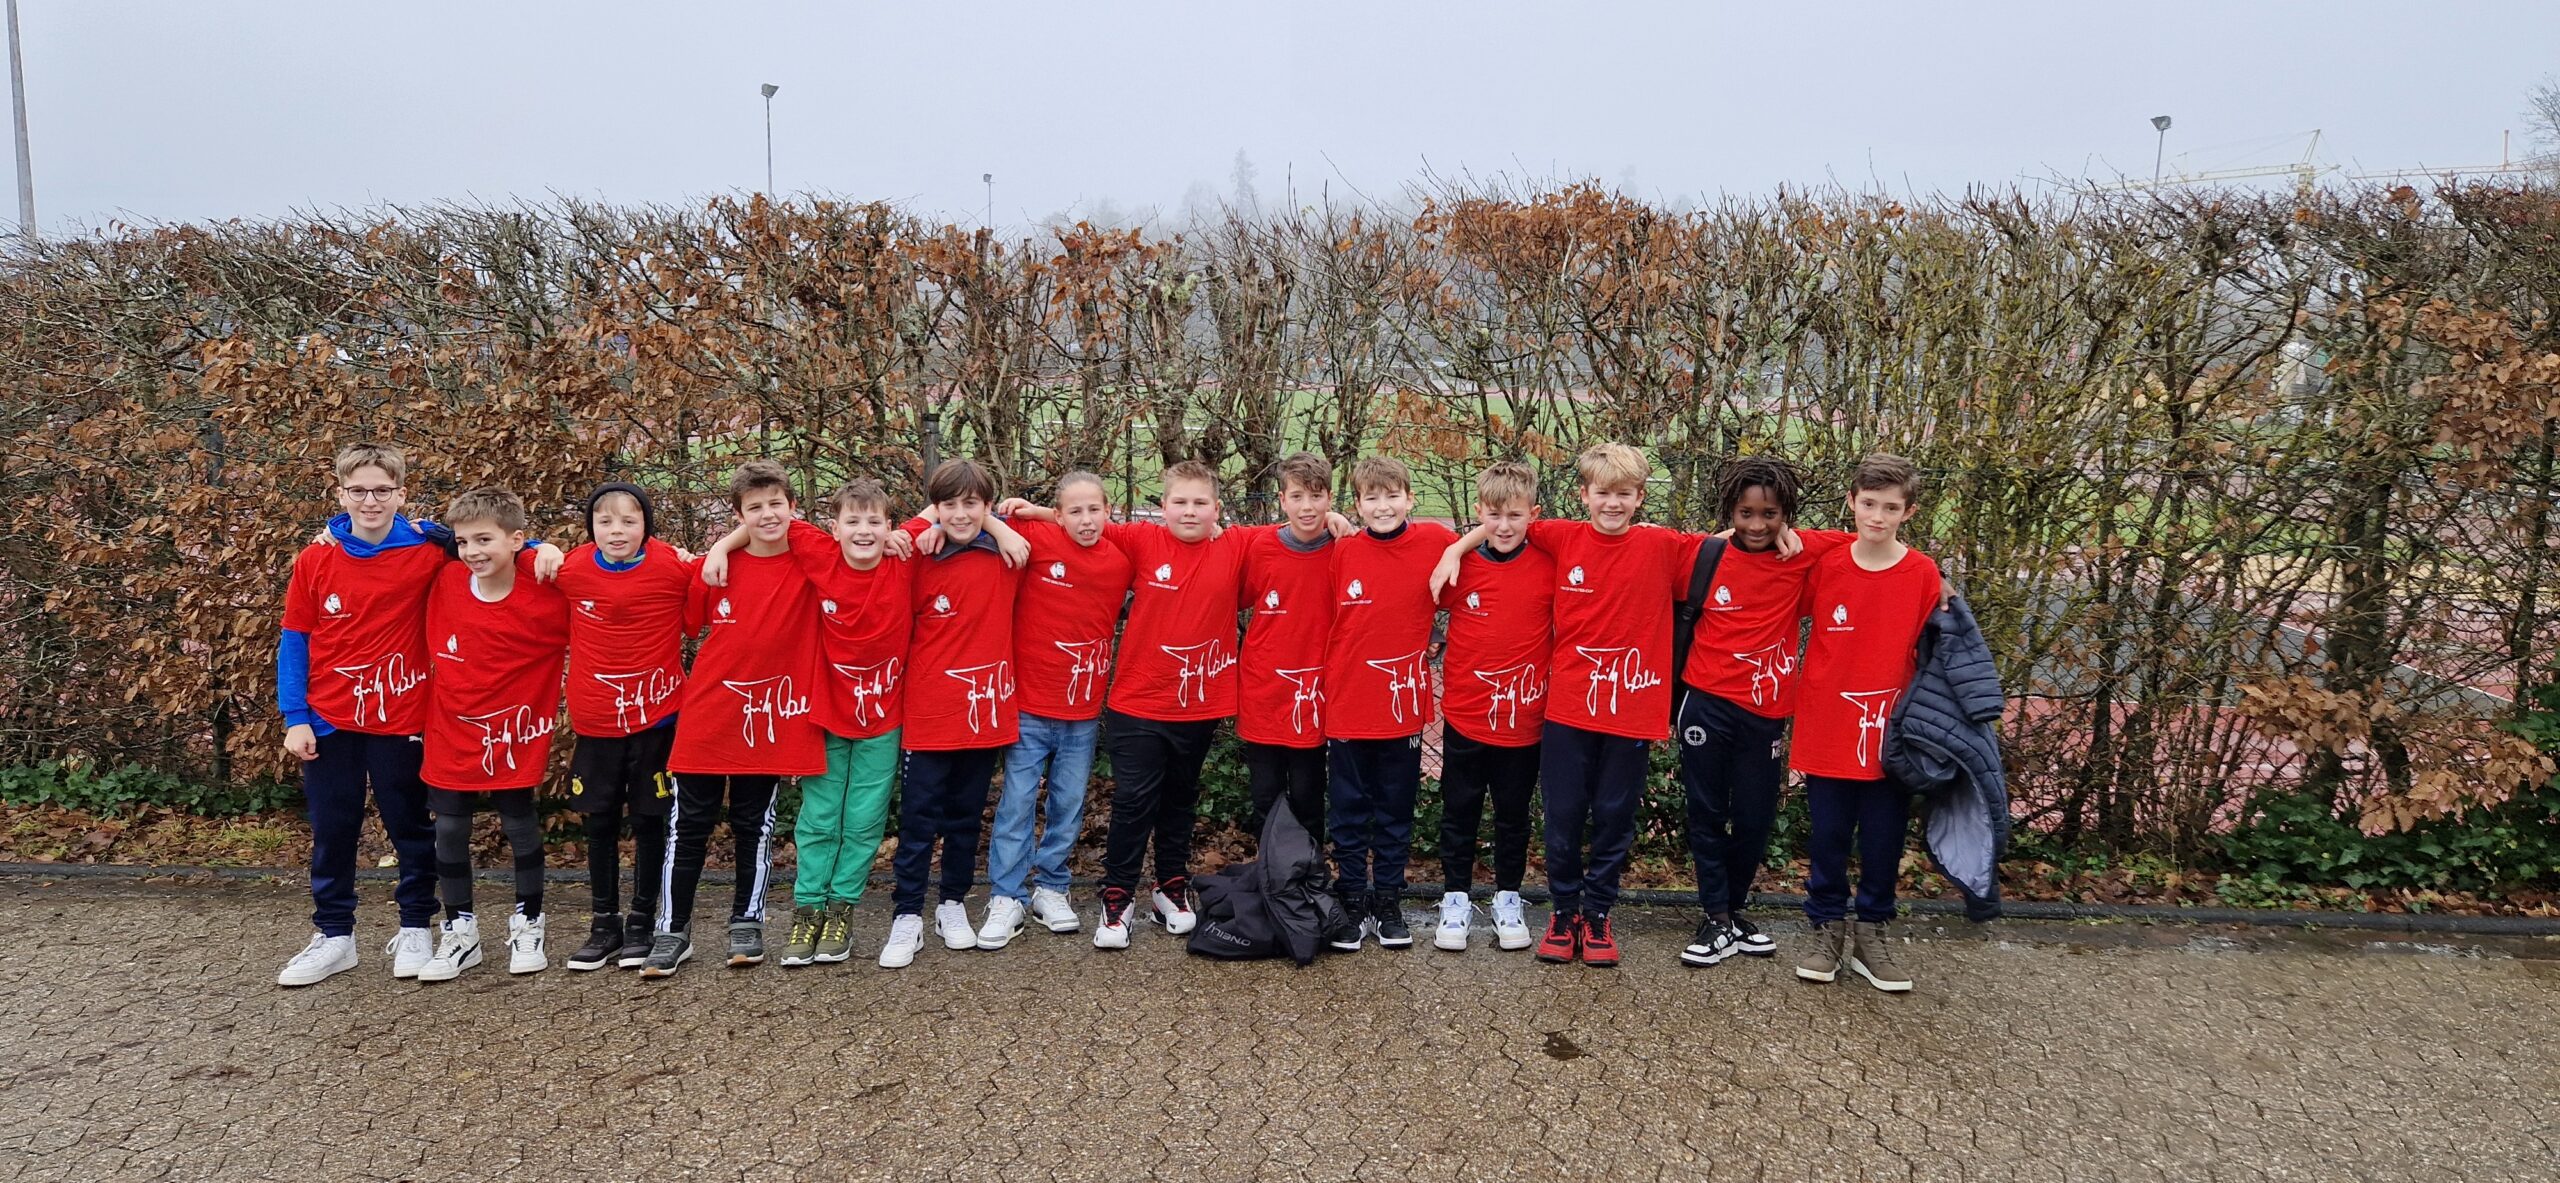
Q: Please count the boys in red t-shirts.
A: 14